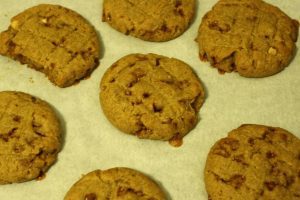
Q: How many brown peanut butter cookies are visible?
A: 7